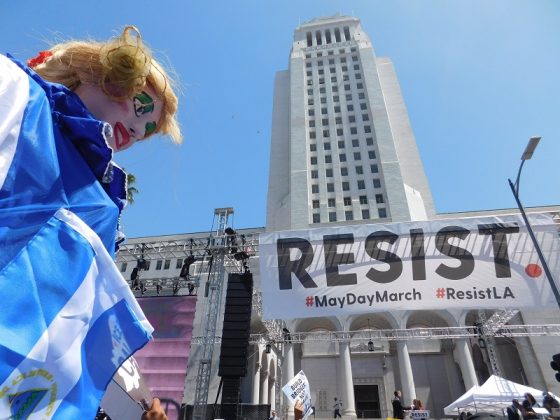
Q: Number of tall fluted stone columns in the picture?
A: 4